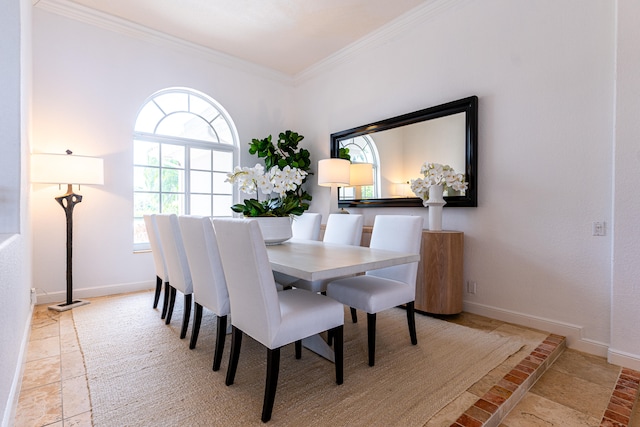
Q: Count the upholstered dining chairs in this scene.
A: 7